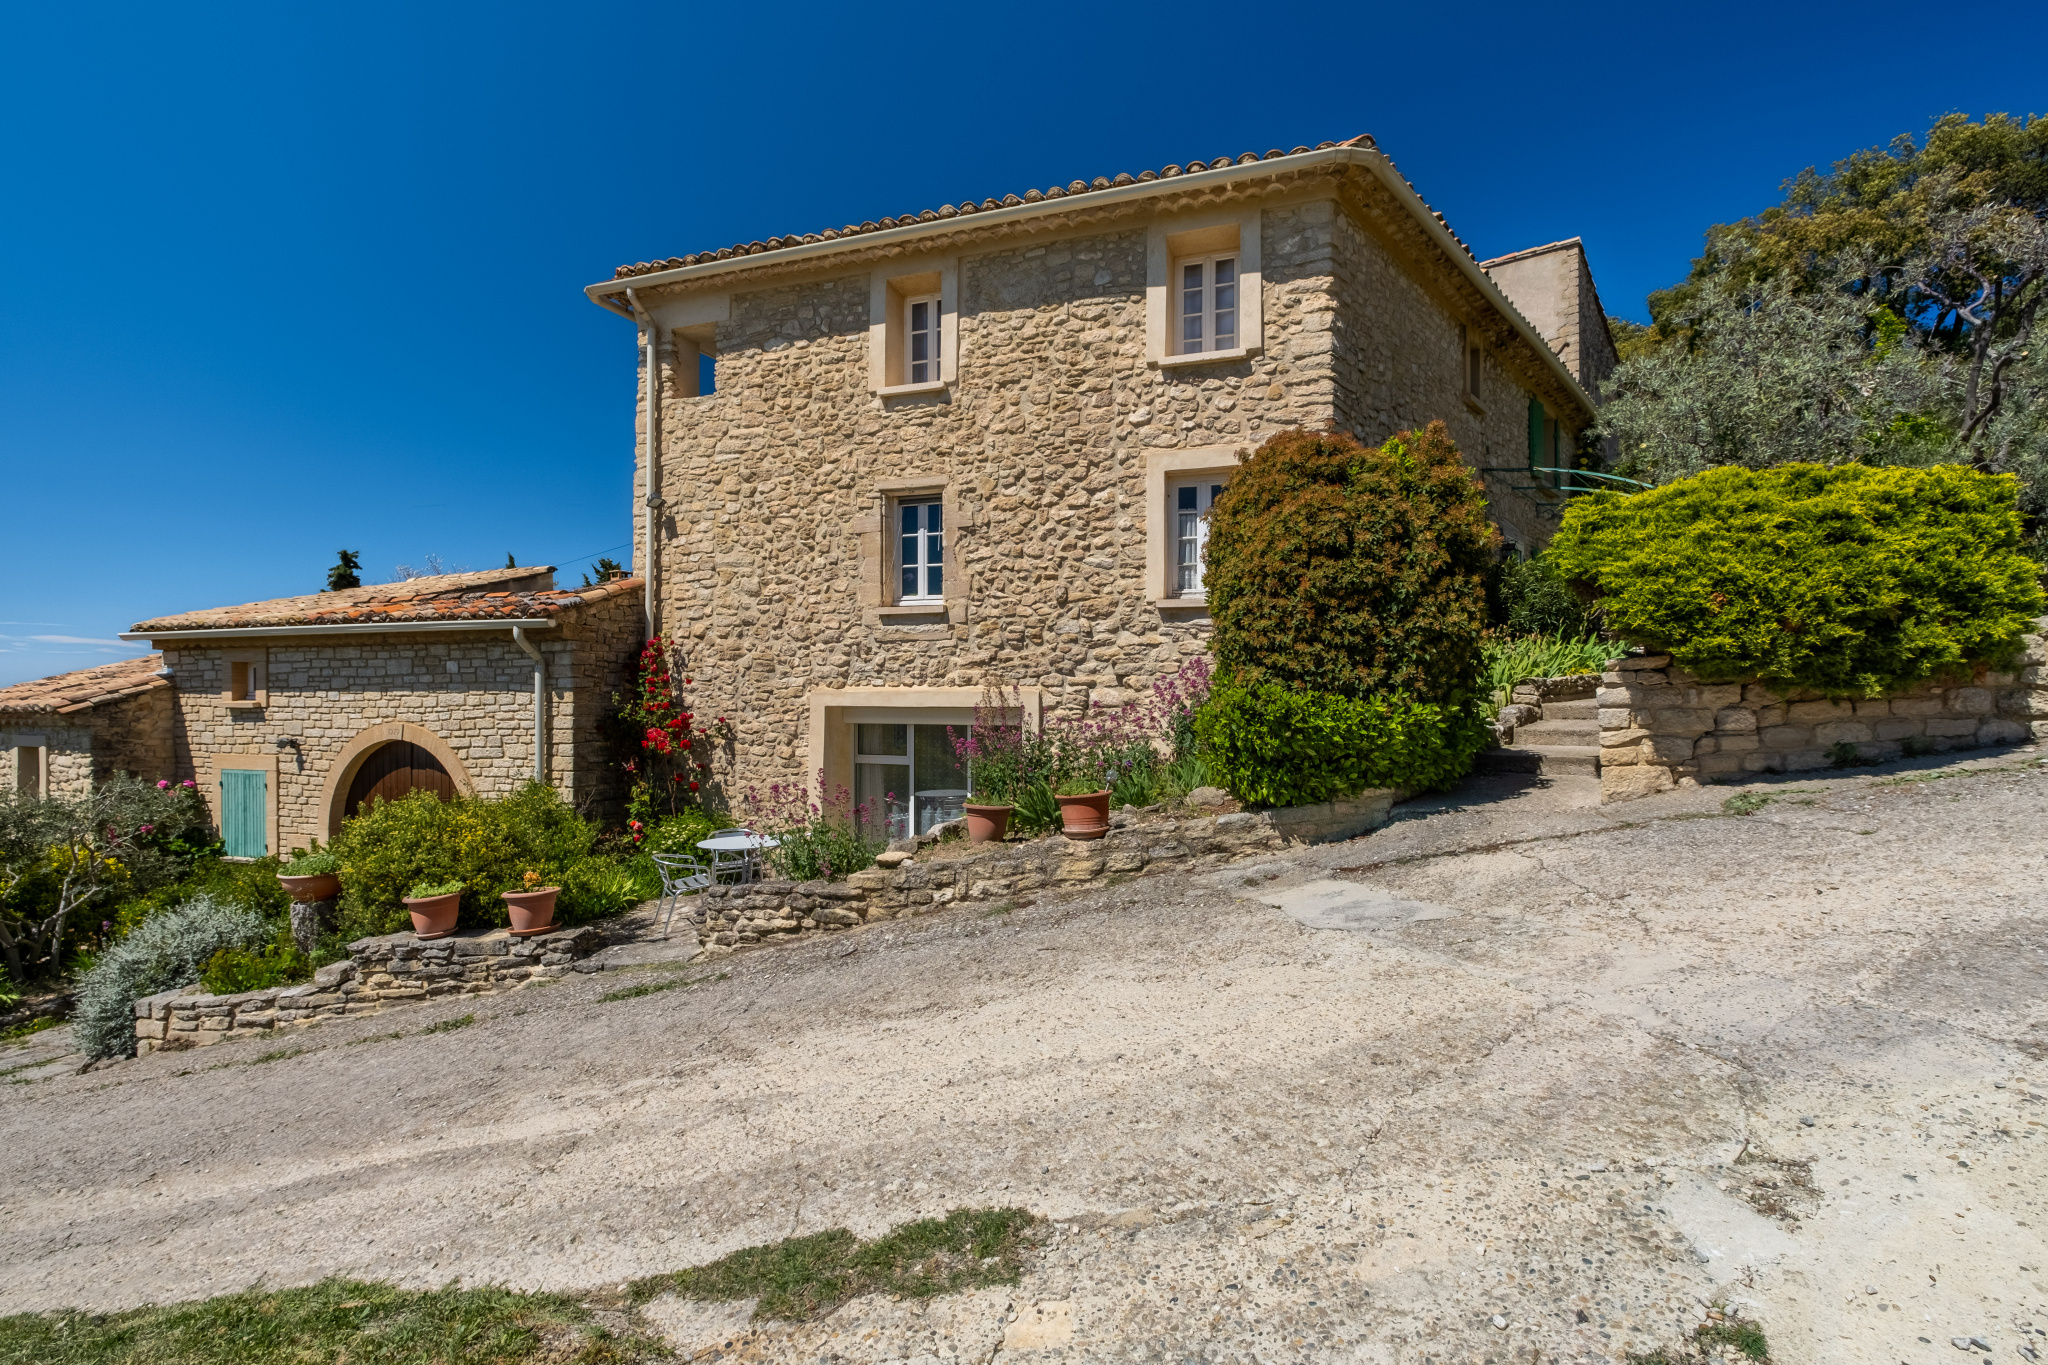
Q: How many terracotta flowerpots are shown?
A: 5